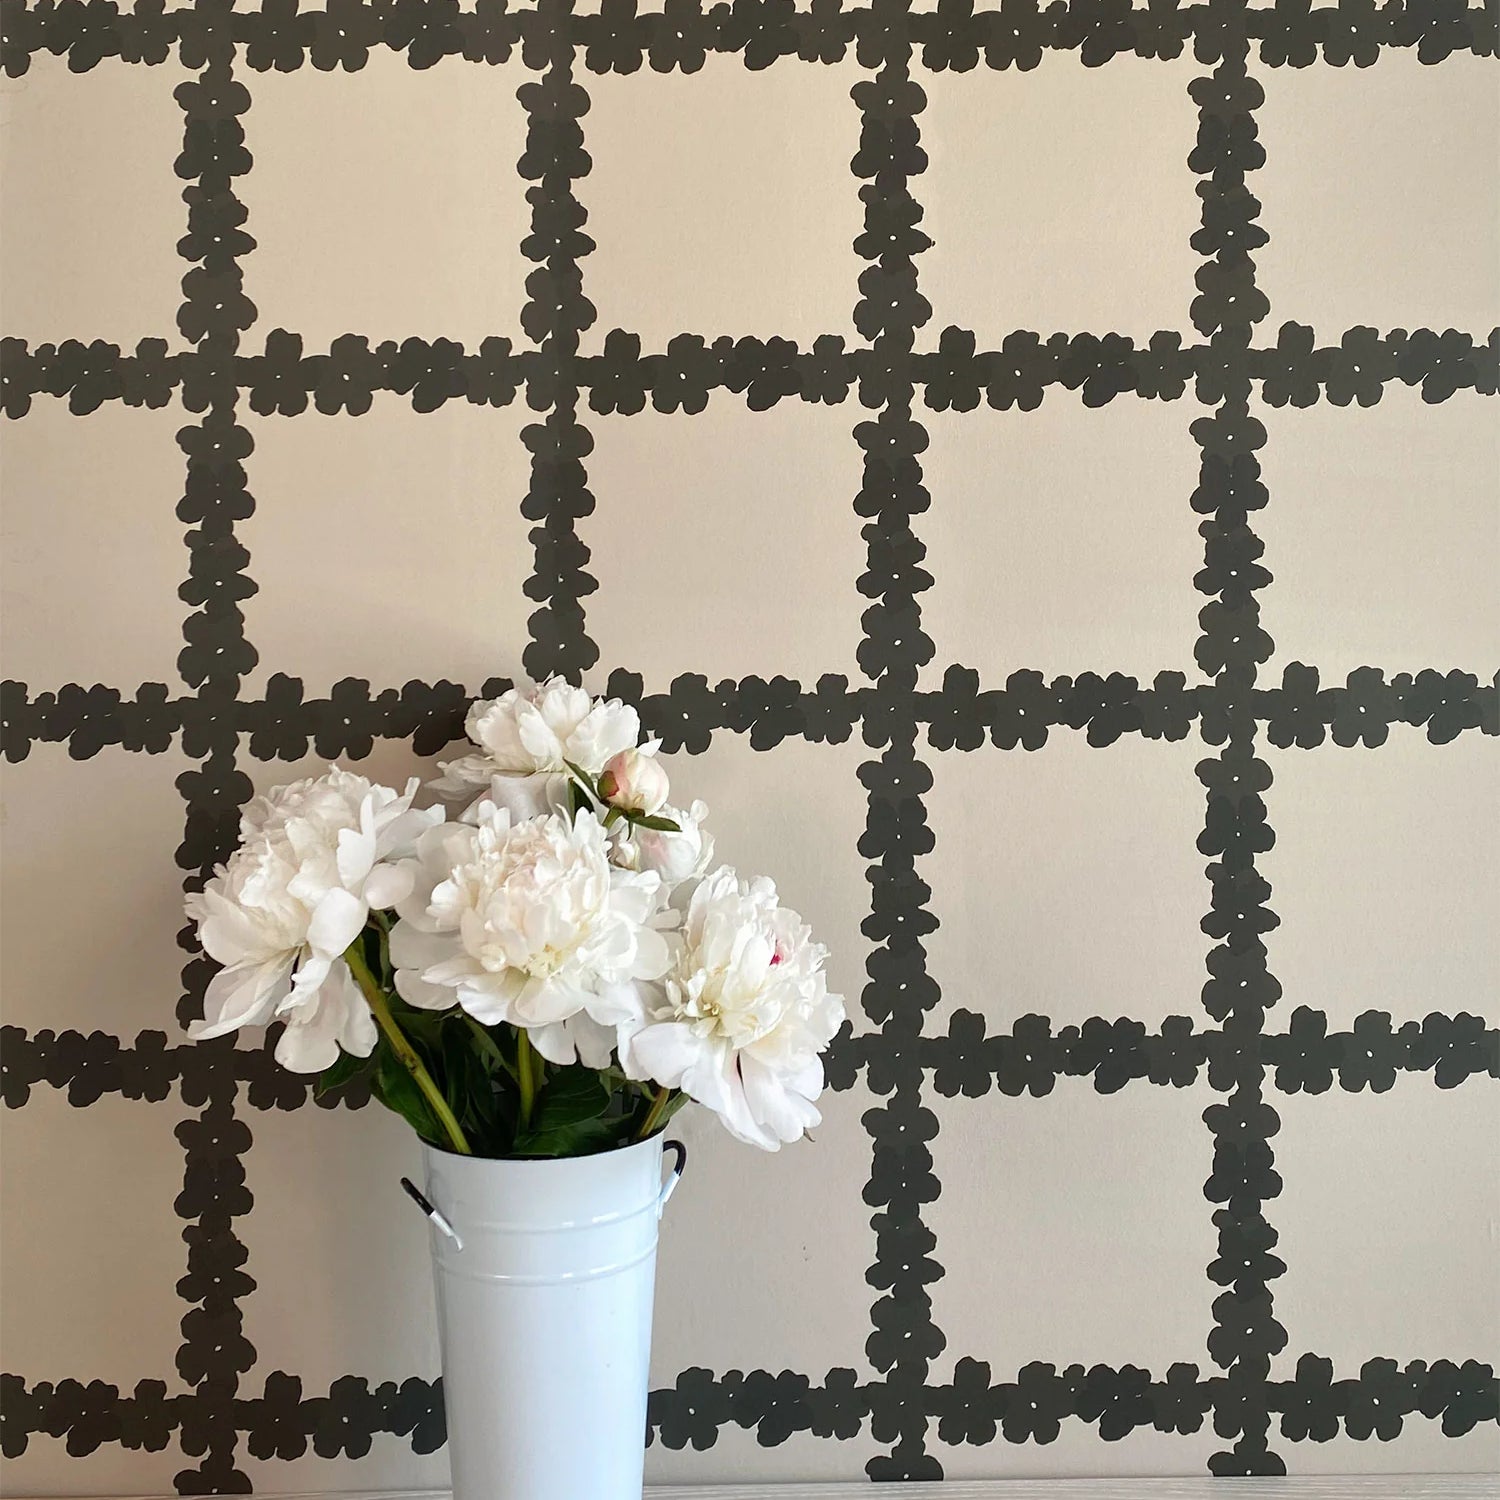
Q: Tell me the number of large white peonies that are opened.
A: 4